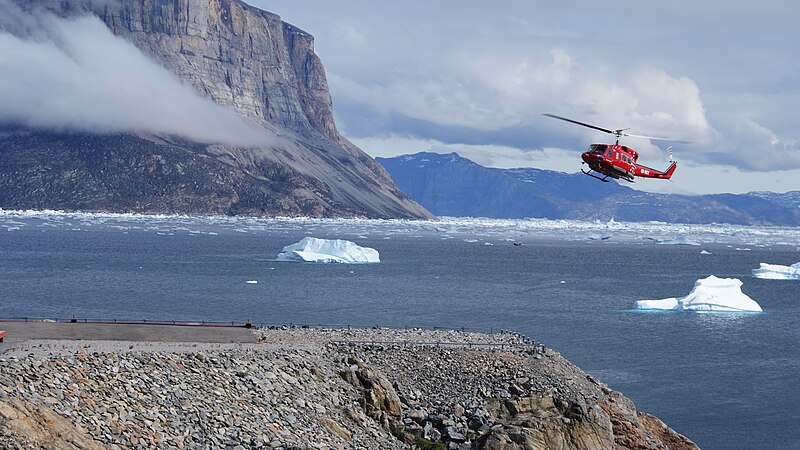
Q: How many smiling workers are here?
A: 0